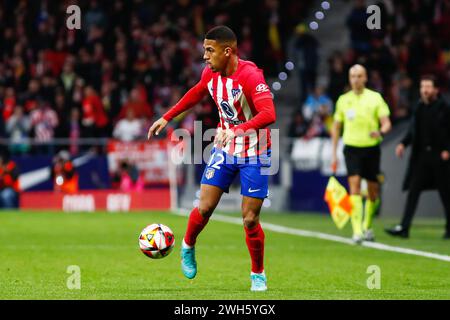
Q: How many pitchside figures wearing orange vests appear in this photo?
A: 2